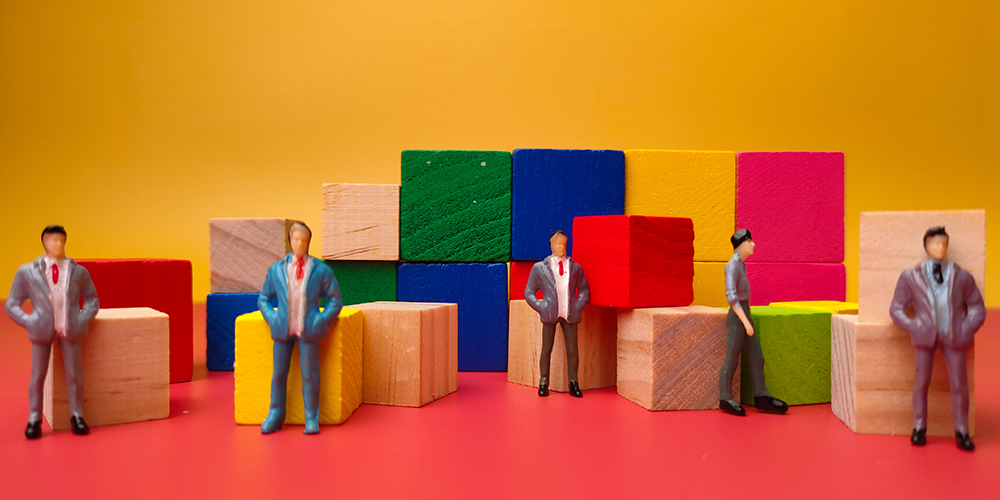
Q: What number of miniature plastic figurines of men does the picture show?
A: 5